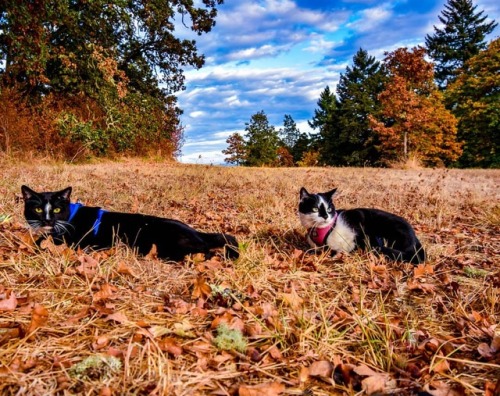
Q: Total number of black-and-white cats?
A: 2